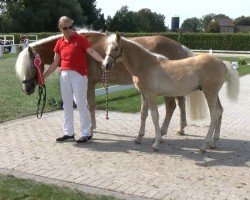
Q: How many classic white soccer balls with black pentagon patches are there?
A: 0